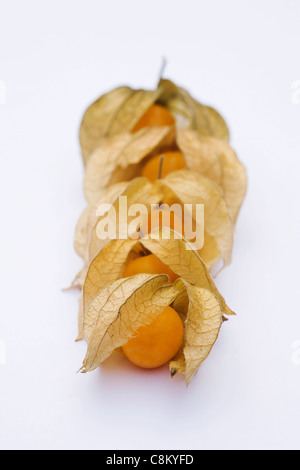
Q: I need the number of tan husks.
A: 5